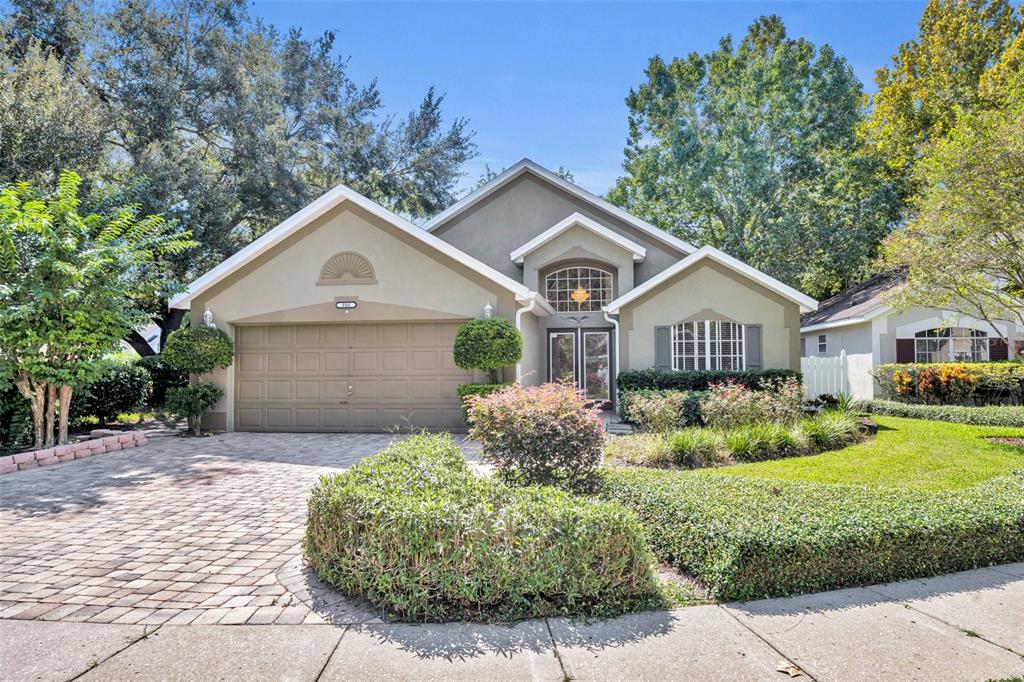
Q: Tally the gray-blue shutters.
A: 2